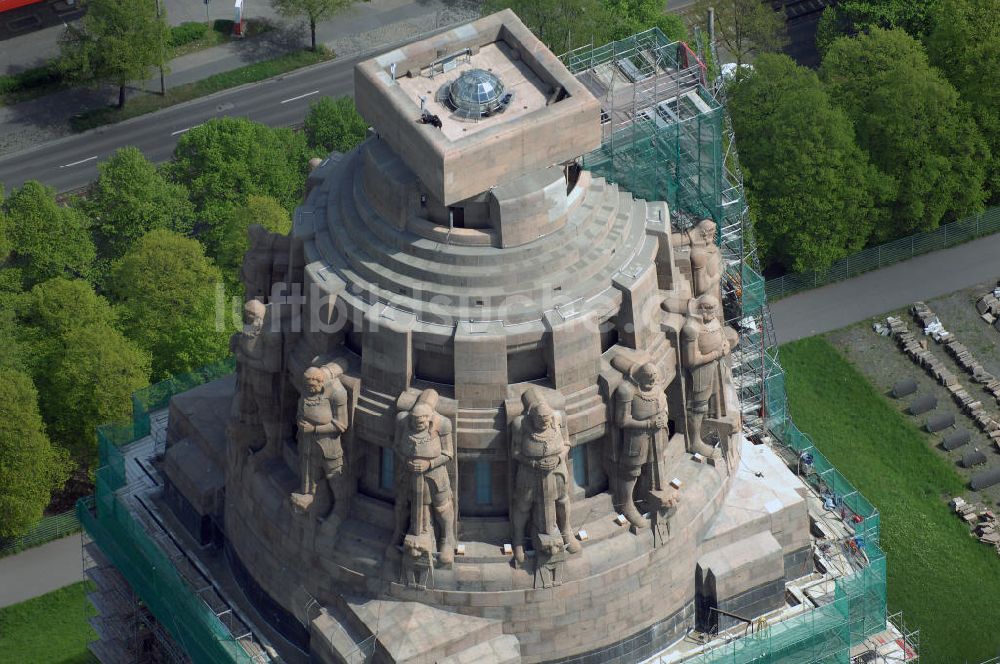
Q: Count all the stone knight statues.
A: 8